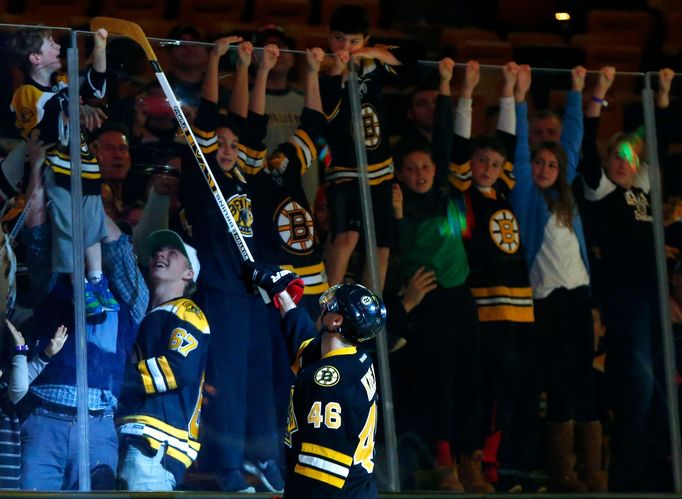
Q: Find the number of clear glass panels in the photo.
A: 4